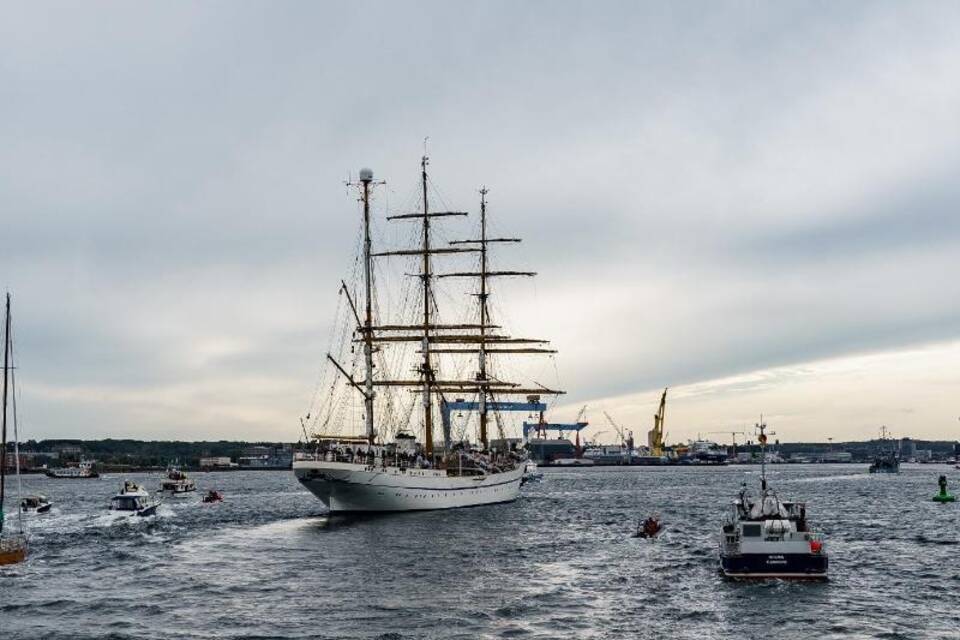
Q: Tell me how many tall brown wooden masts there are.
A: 3